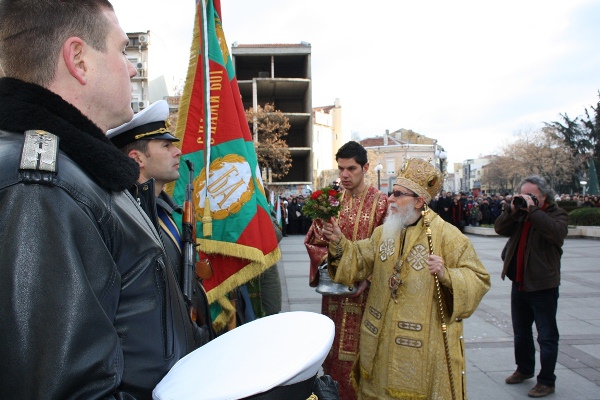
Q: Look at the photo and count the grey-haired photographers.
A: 1